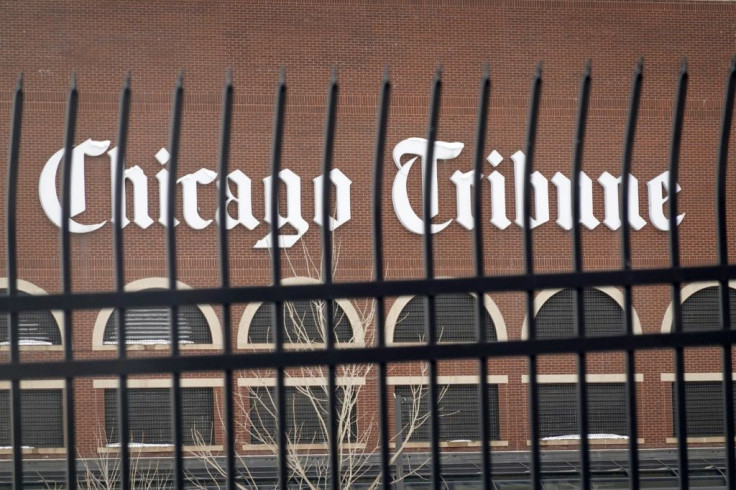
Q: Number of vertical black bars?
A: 15